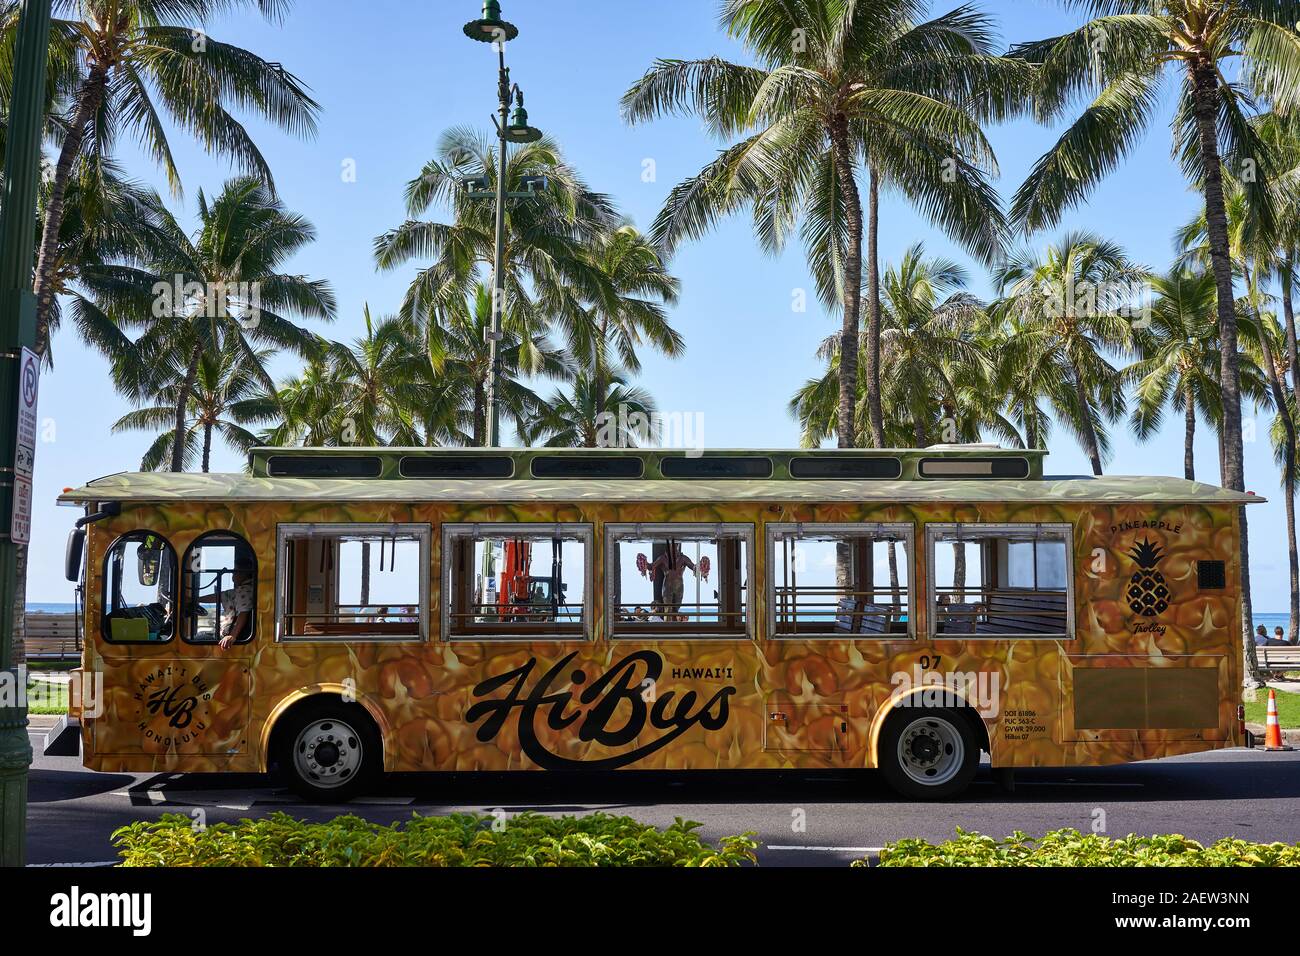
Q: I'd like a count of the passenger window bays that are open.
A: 5